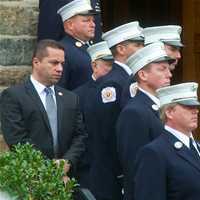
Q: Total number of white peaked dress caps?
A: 6